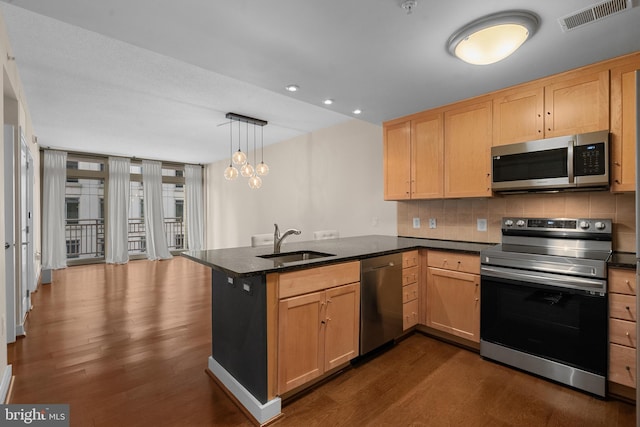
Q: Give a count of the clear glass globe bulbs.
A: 5